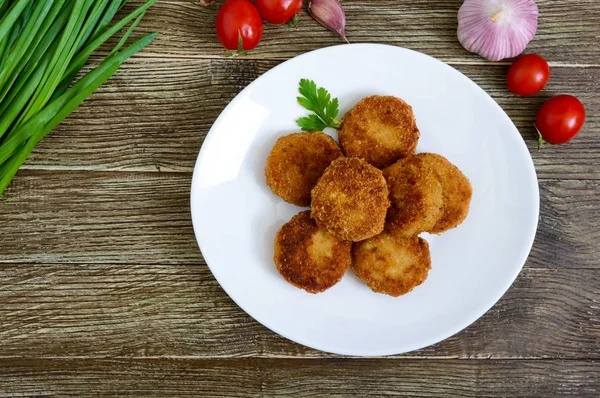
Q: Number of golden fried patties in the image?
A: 7